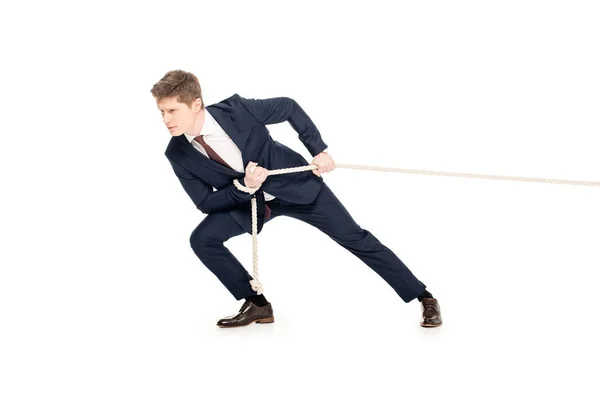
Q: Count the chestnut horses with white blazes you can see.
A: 0